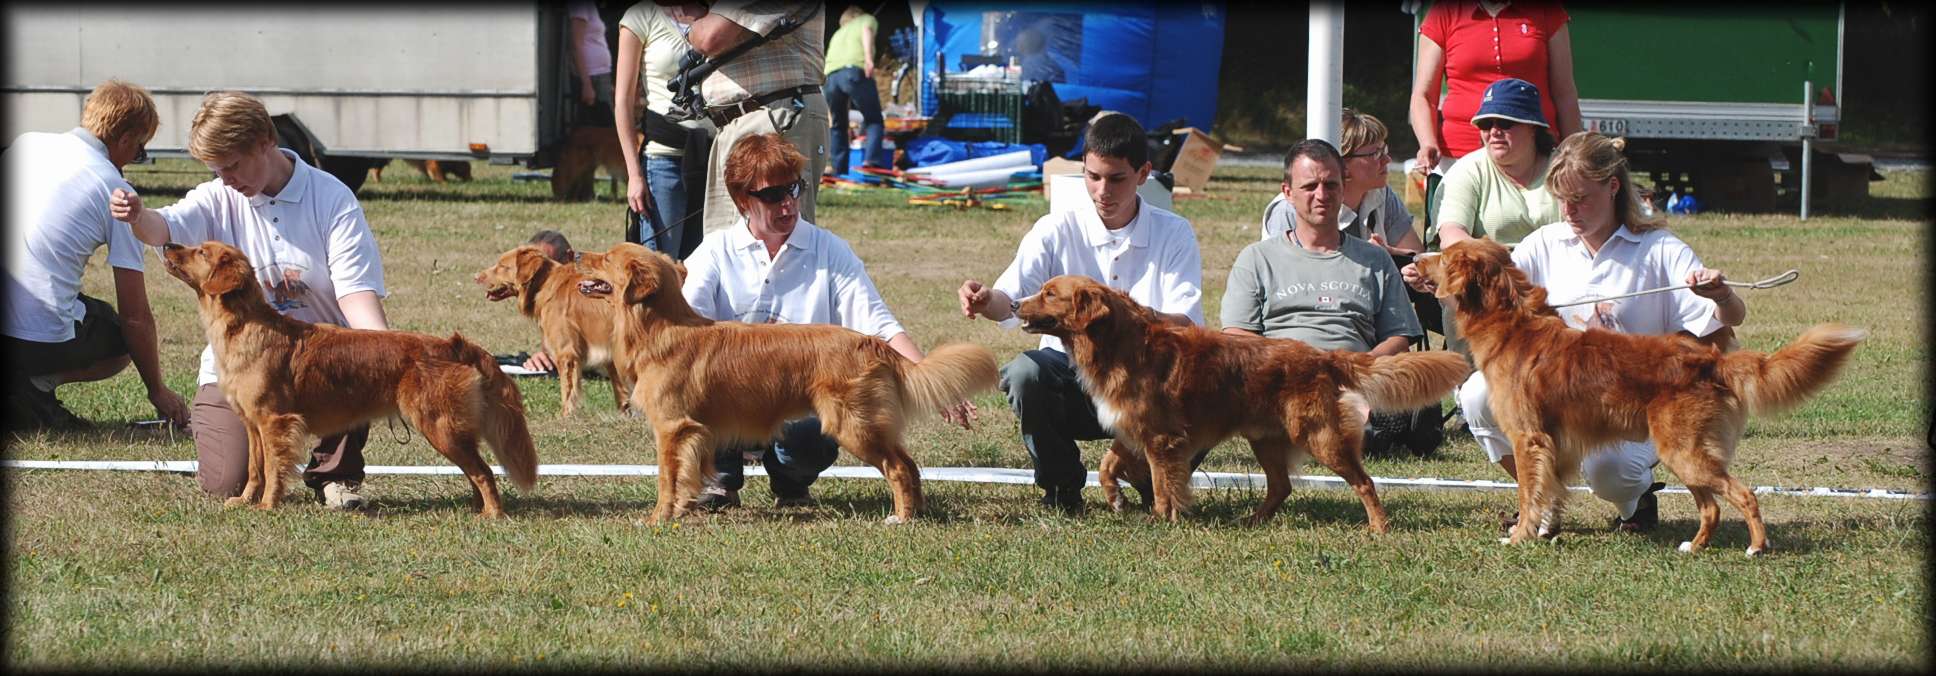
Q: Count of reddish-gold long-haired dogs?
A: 5